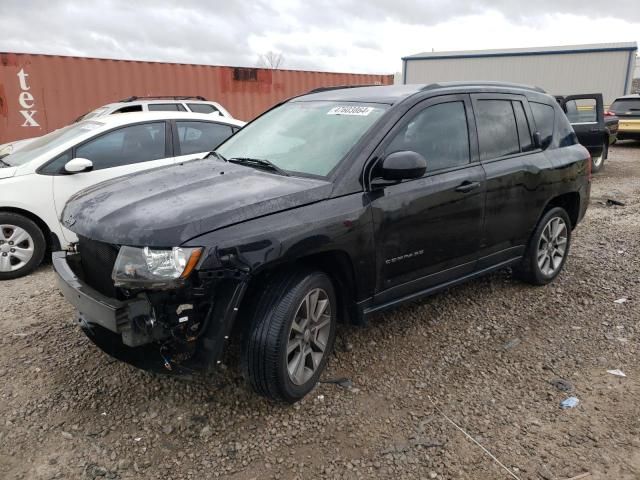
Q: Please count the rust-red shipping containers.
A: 1